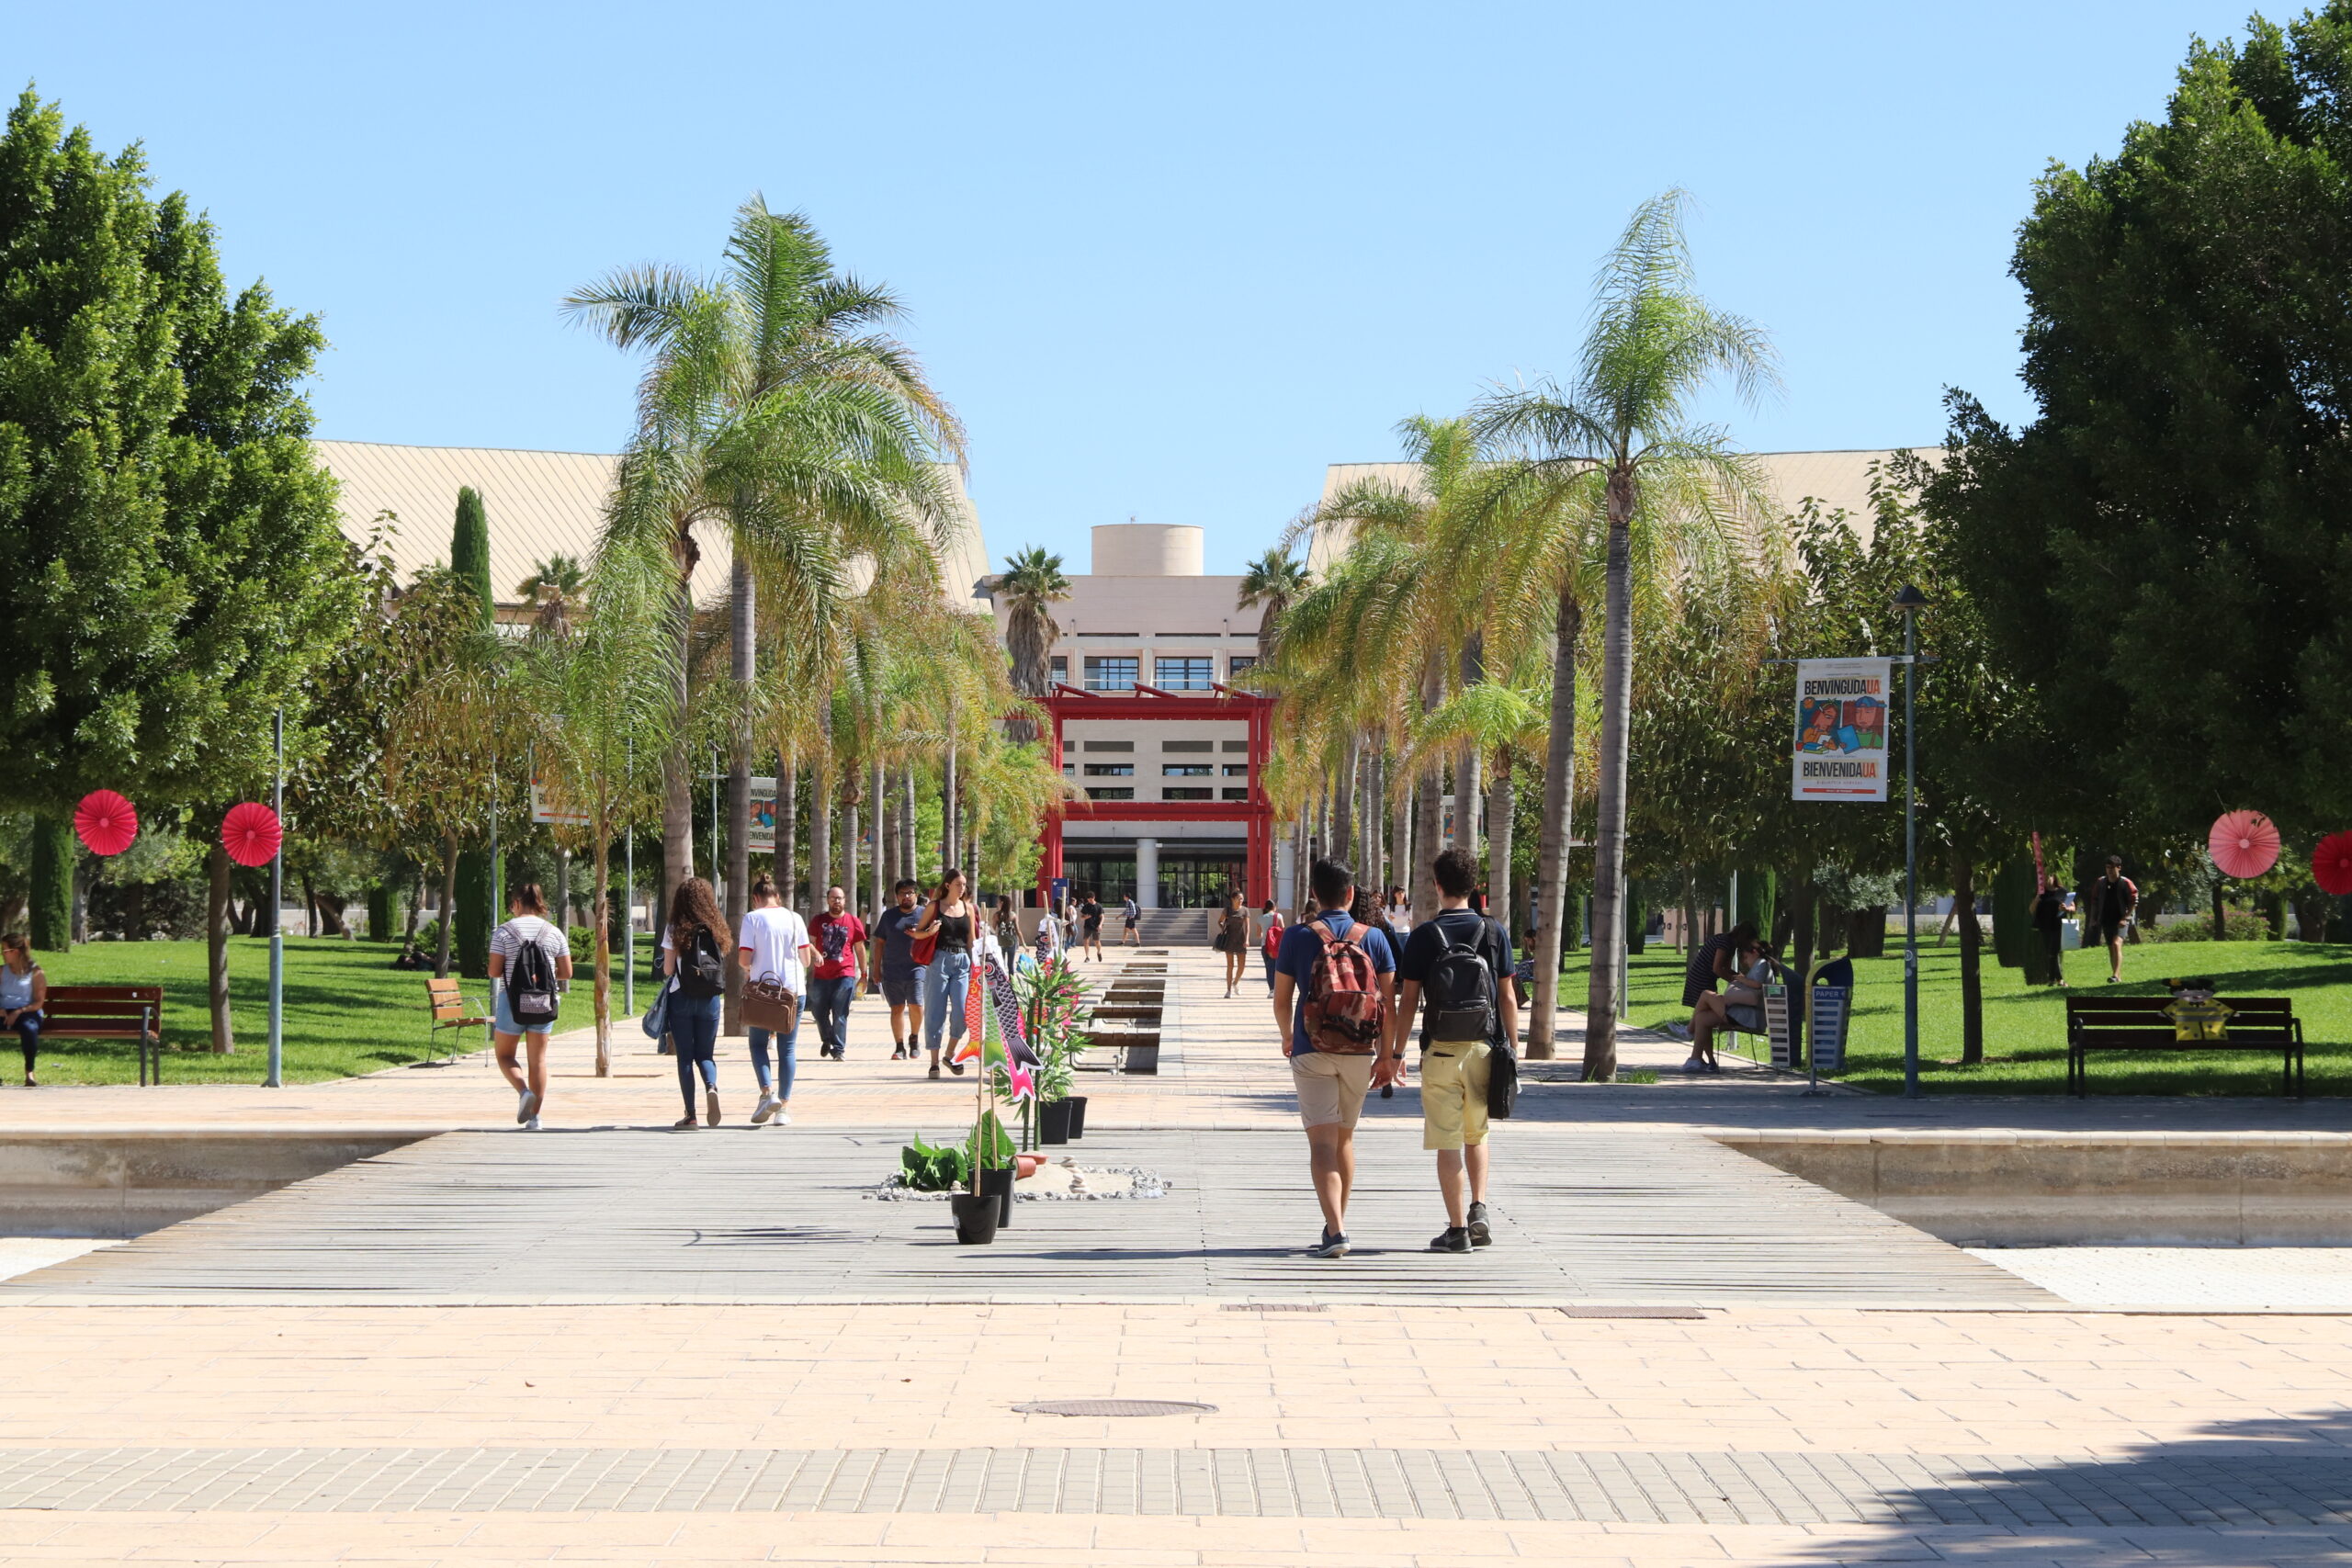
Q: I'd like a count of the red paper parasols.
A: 4